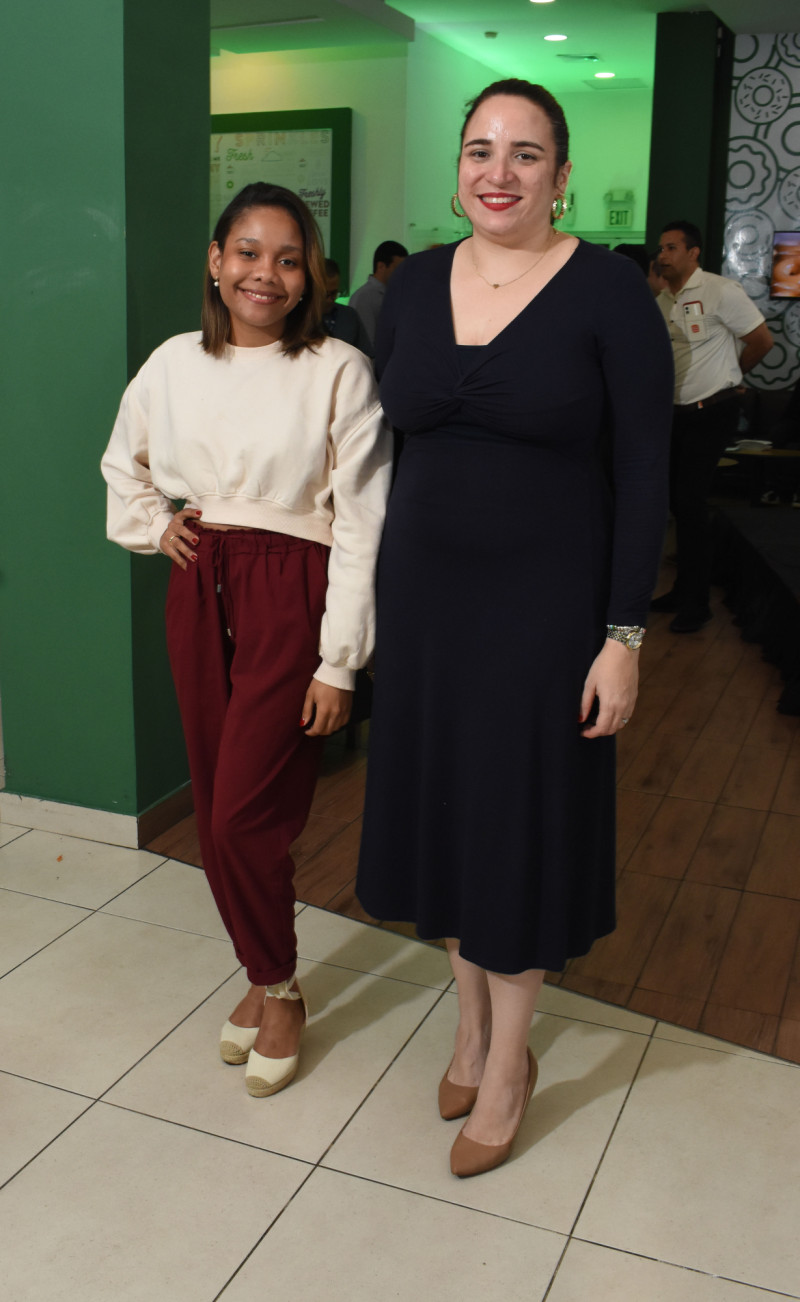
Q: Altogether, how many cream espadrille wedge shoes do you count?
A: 2